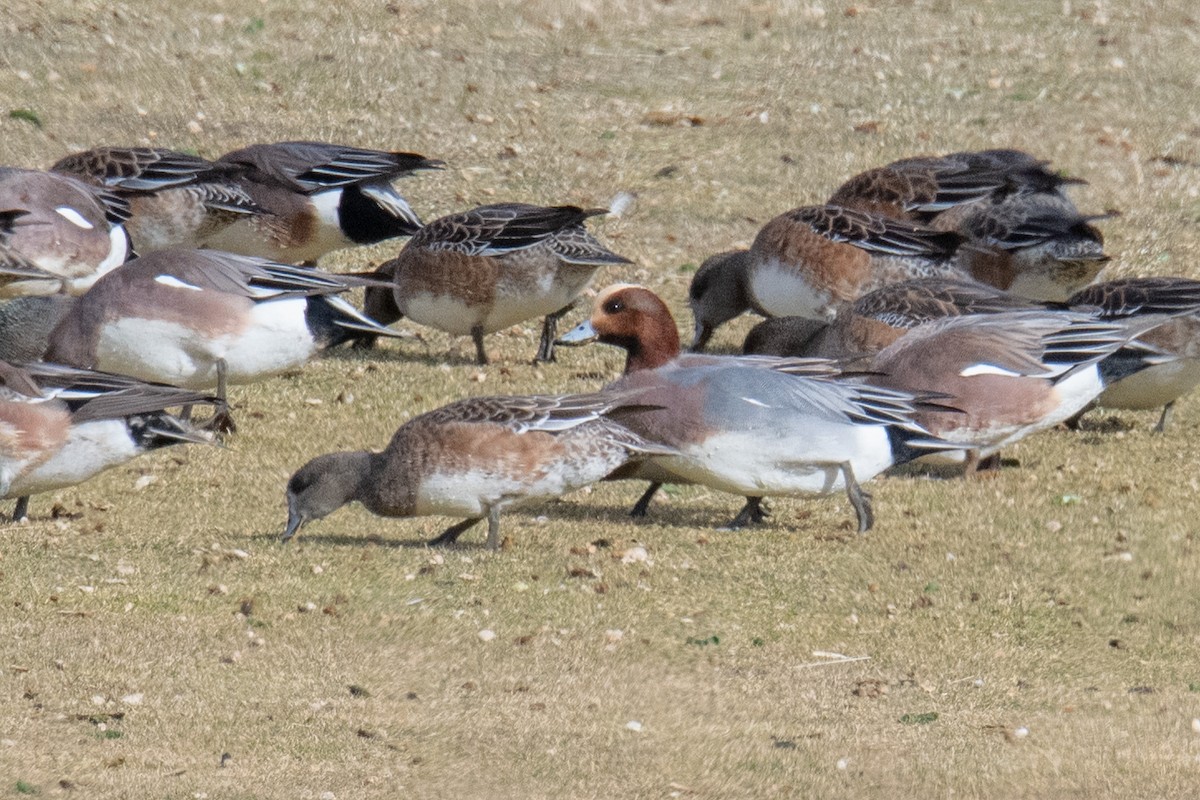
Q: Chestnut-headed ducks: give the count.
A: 1